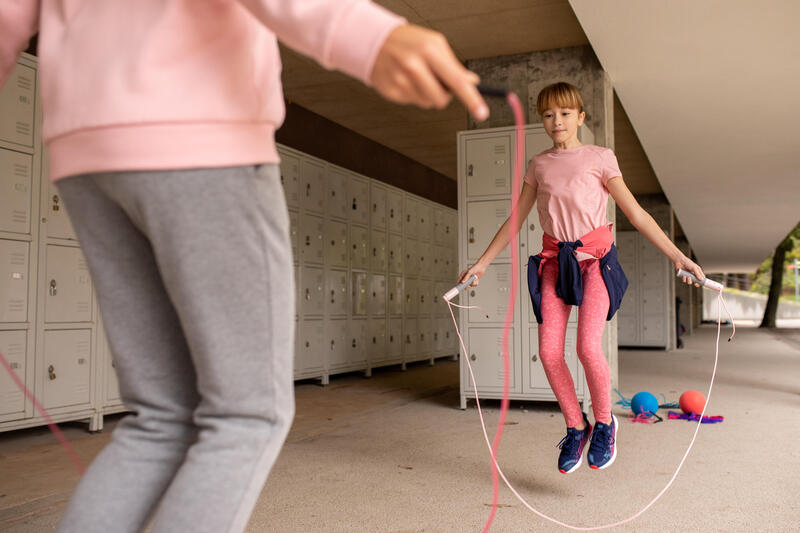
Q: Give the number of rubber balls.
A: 2